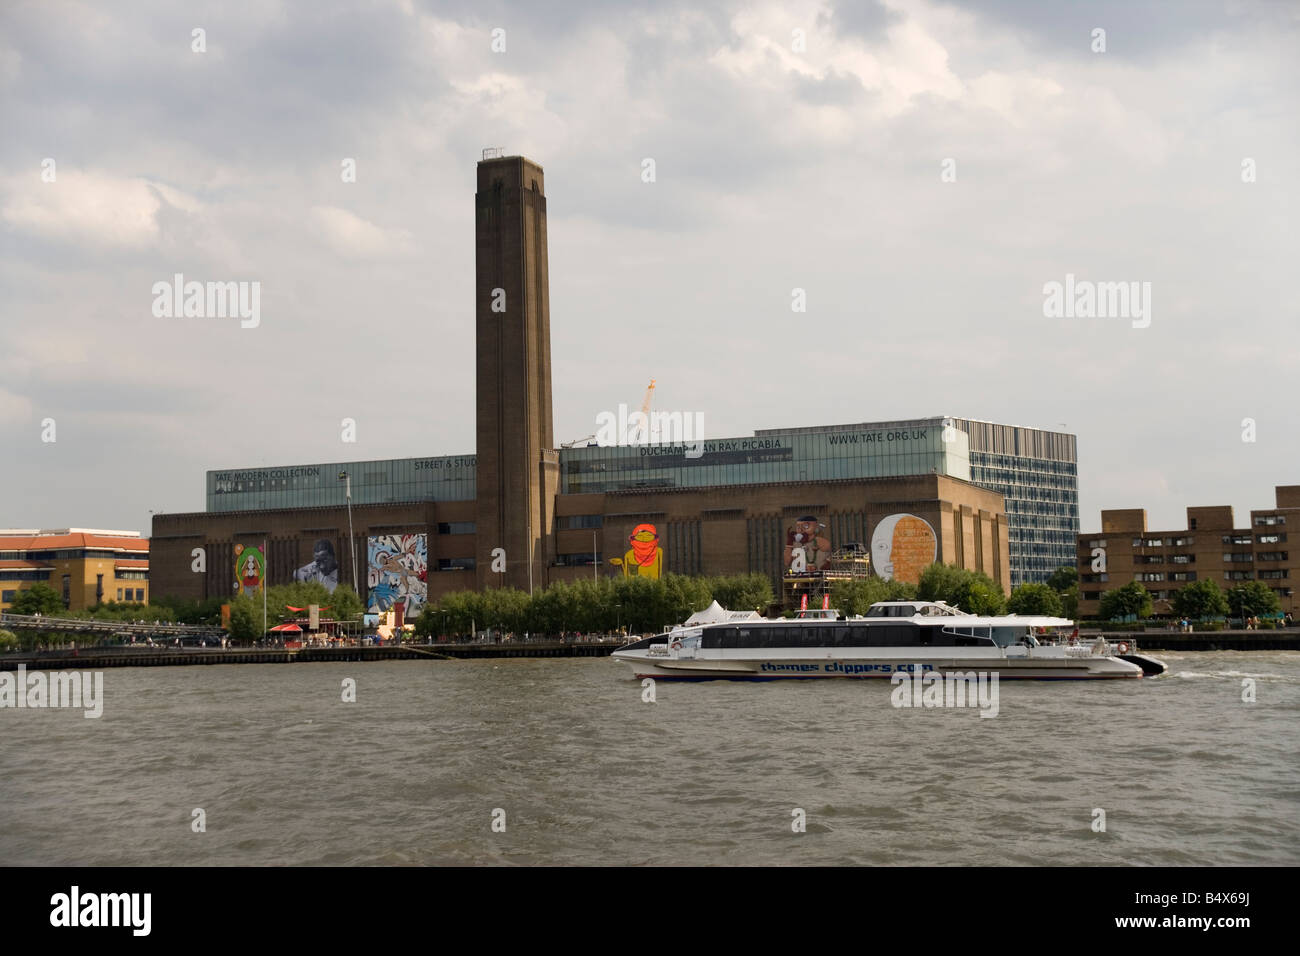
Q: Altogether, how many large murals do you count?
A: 6